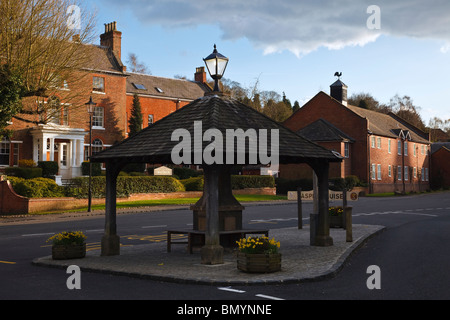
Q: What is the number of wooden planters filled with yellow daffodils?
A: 3